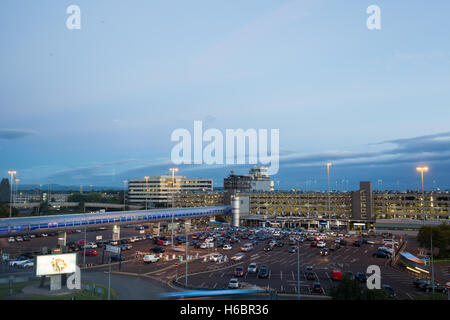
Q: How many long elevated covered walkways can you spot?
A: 1